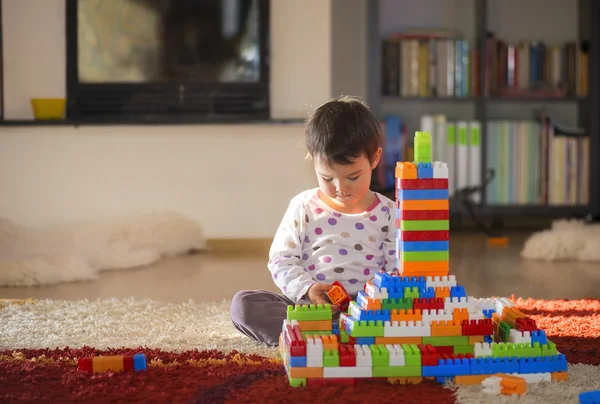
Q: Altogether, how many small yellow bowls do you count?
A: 1